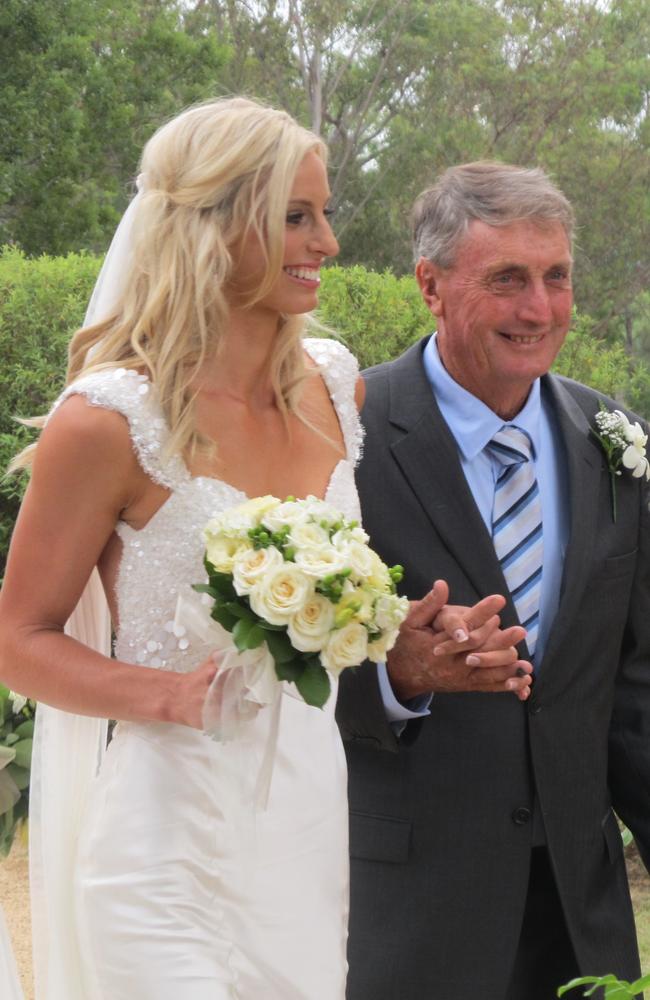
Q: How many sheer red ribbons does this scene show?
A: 0